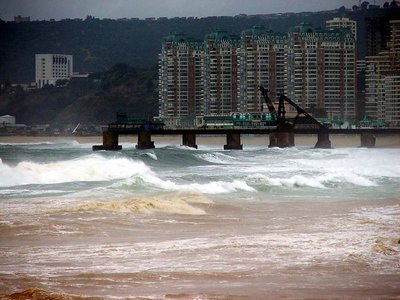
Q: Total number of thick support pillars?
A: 7